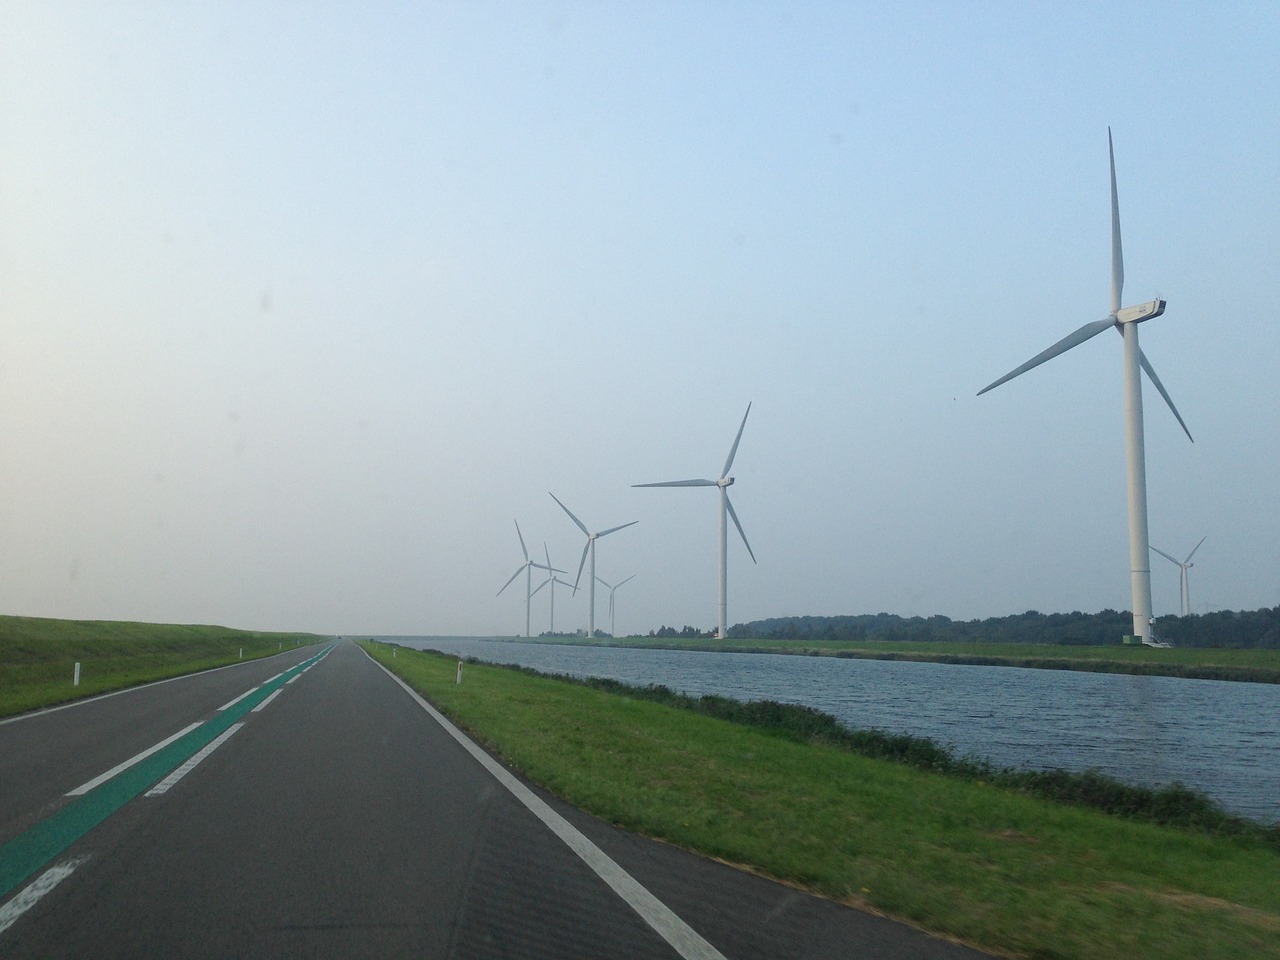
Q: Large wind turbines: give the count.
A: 7